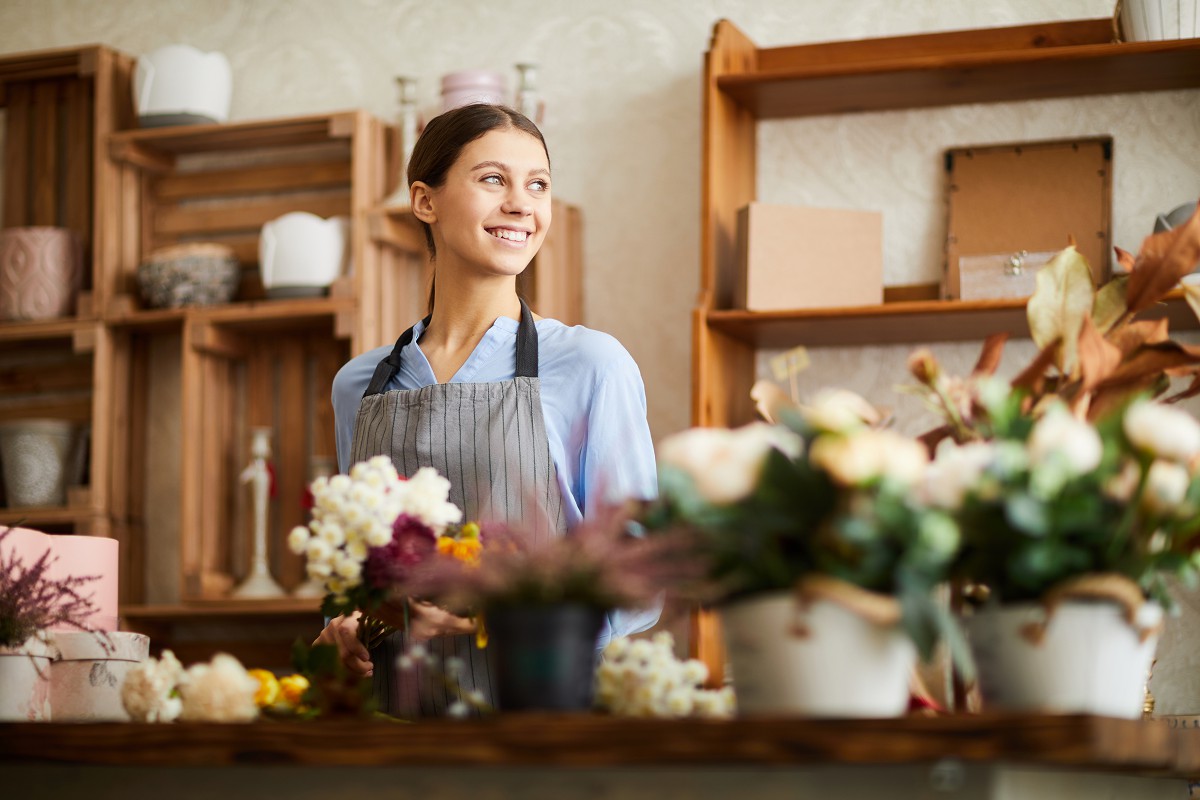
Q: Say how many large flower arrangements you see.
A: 2